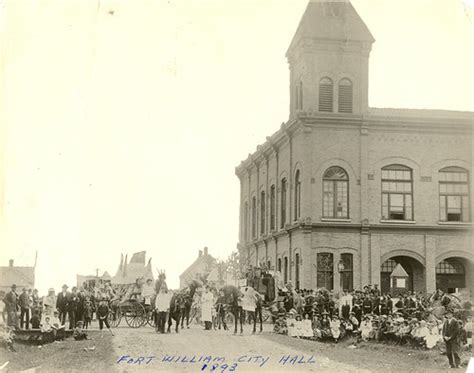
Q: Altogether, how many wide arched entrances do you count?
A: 2